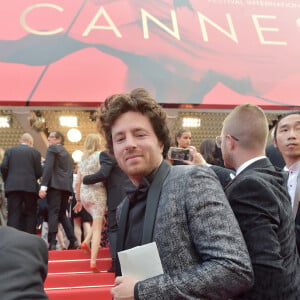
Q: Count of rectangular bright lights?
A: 3